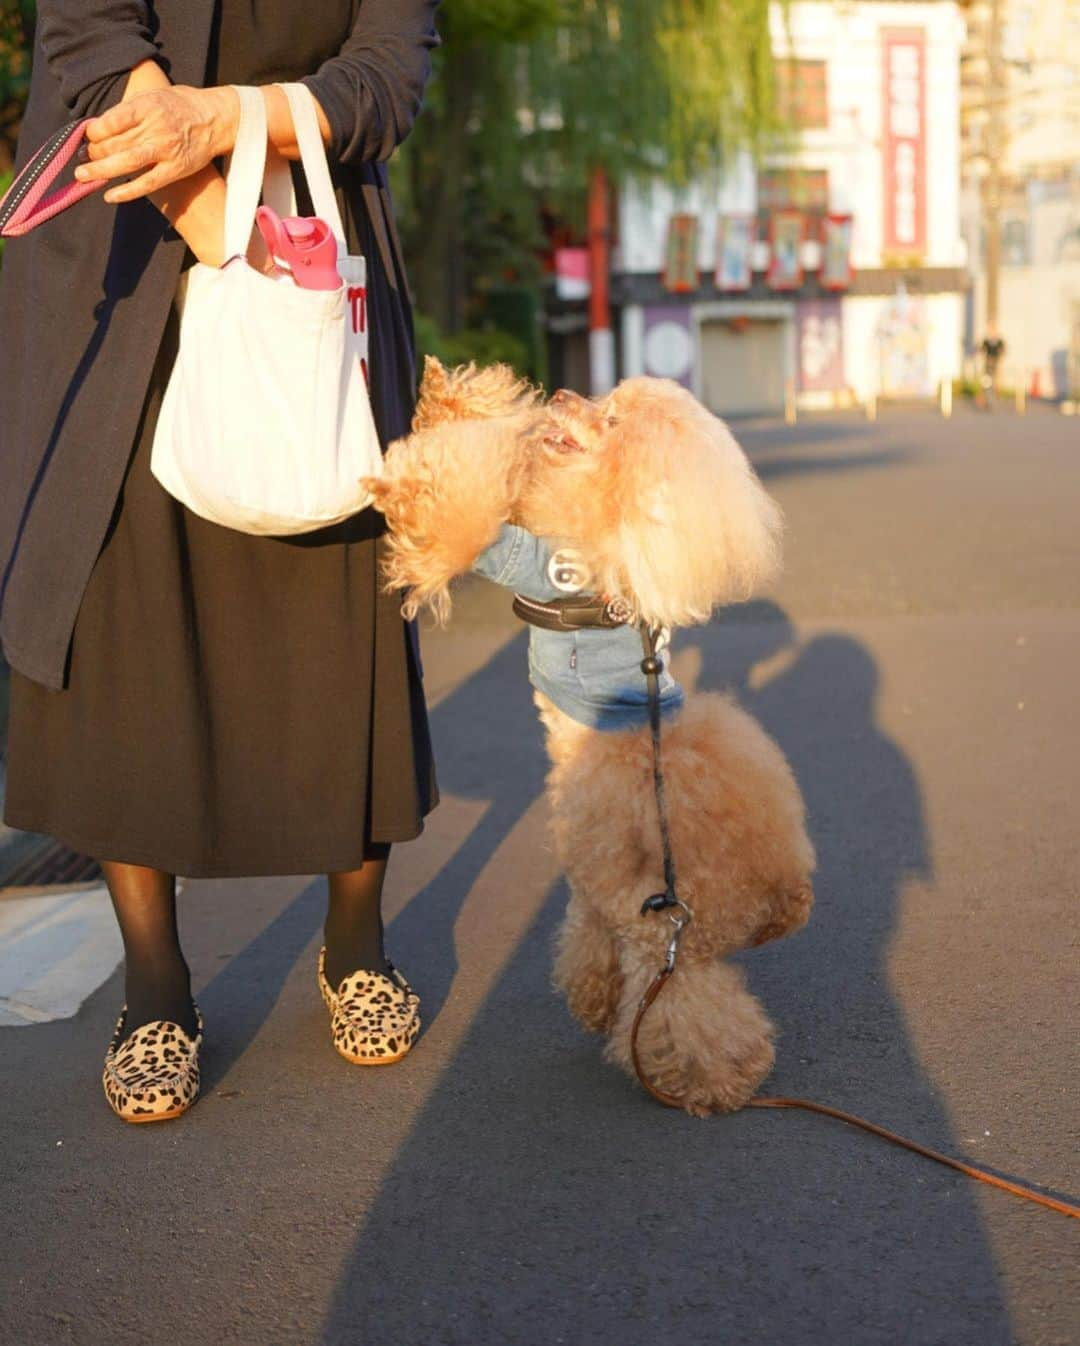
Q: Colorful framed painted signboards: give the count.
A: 4